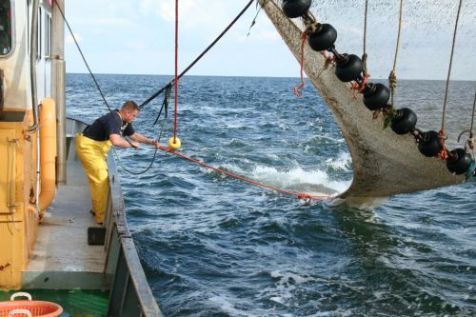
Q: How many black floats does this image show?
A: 7